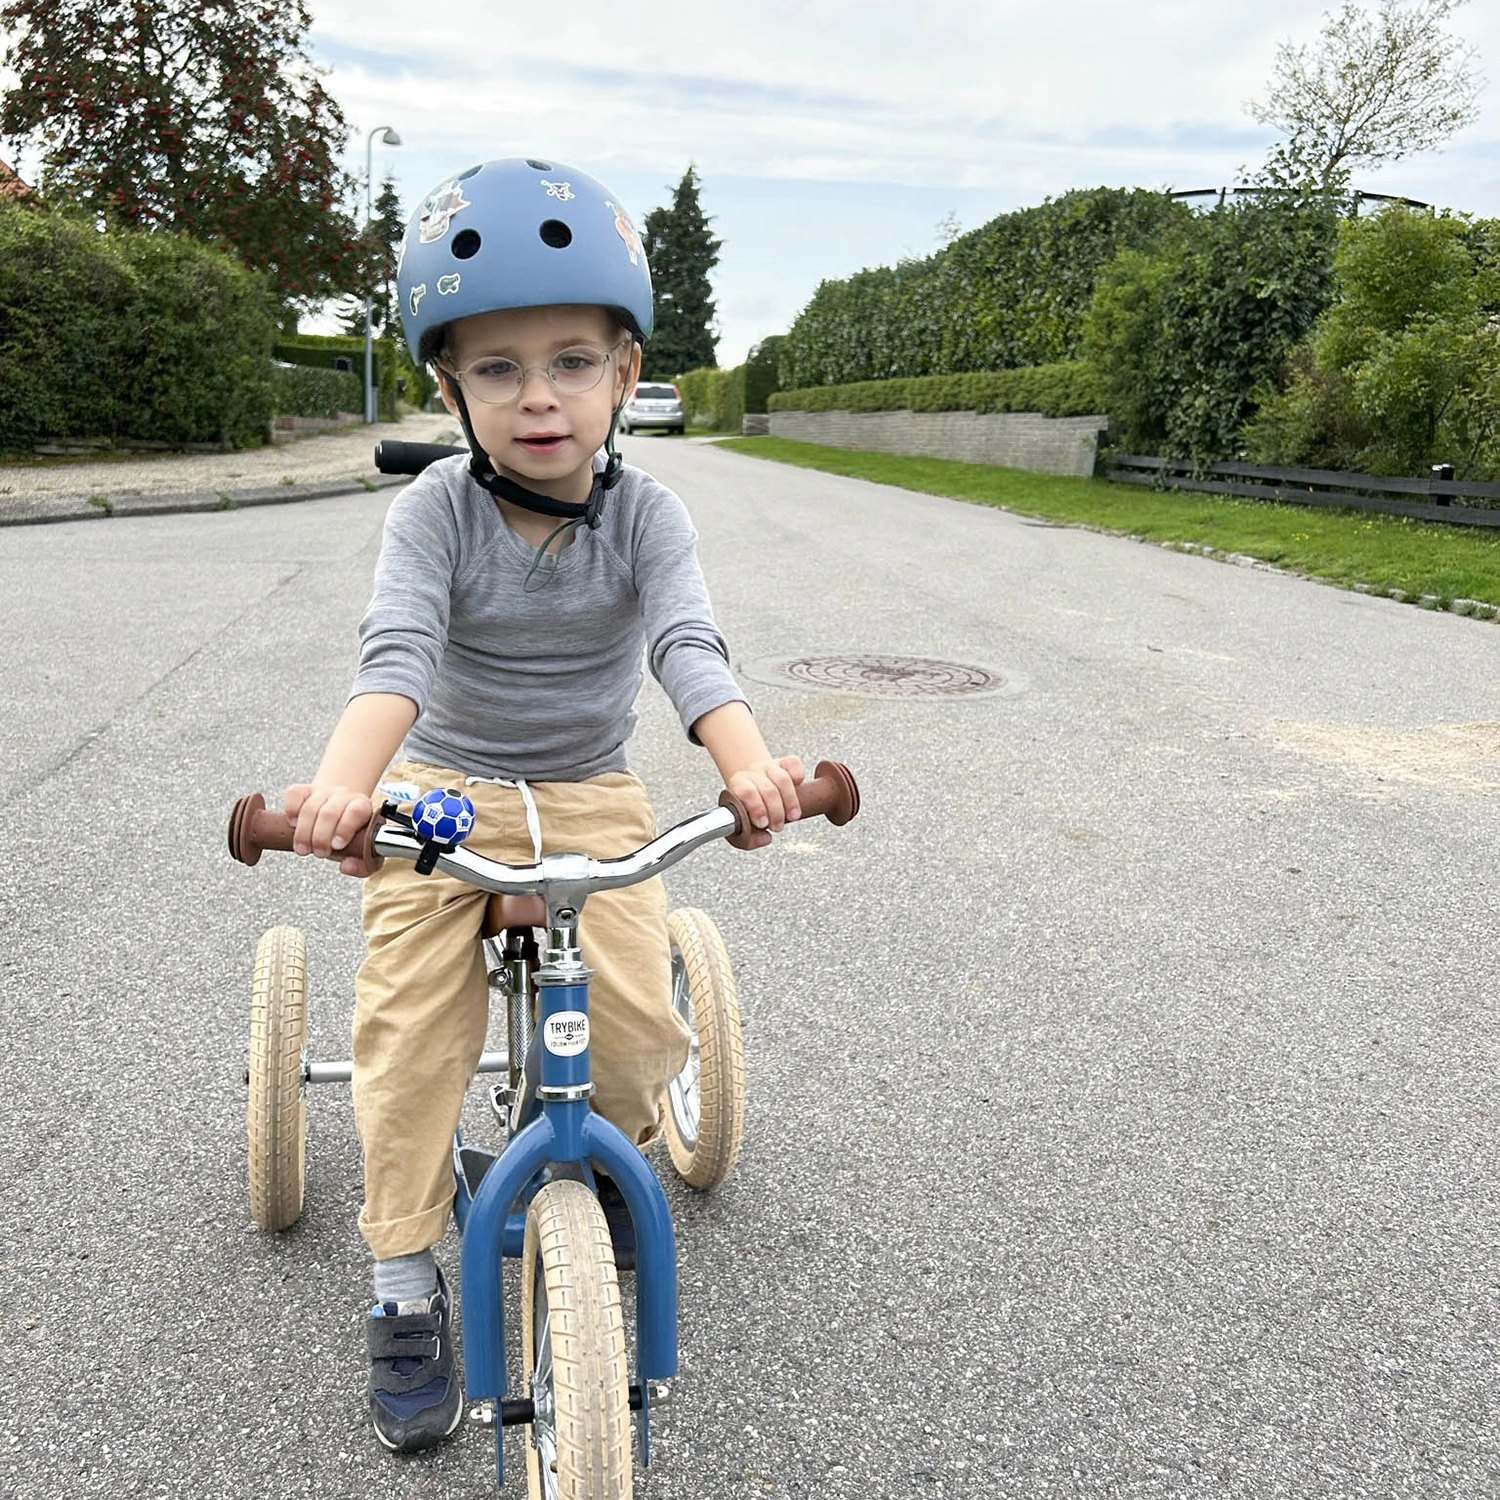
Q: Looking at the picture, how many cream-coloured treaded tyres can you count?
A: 3